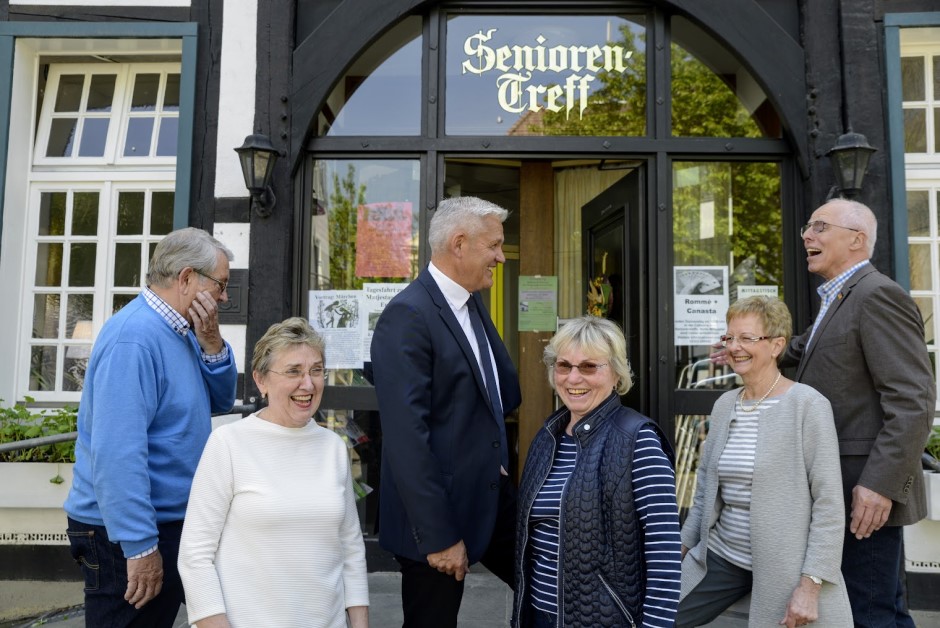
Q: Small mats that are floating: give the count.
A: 0